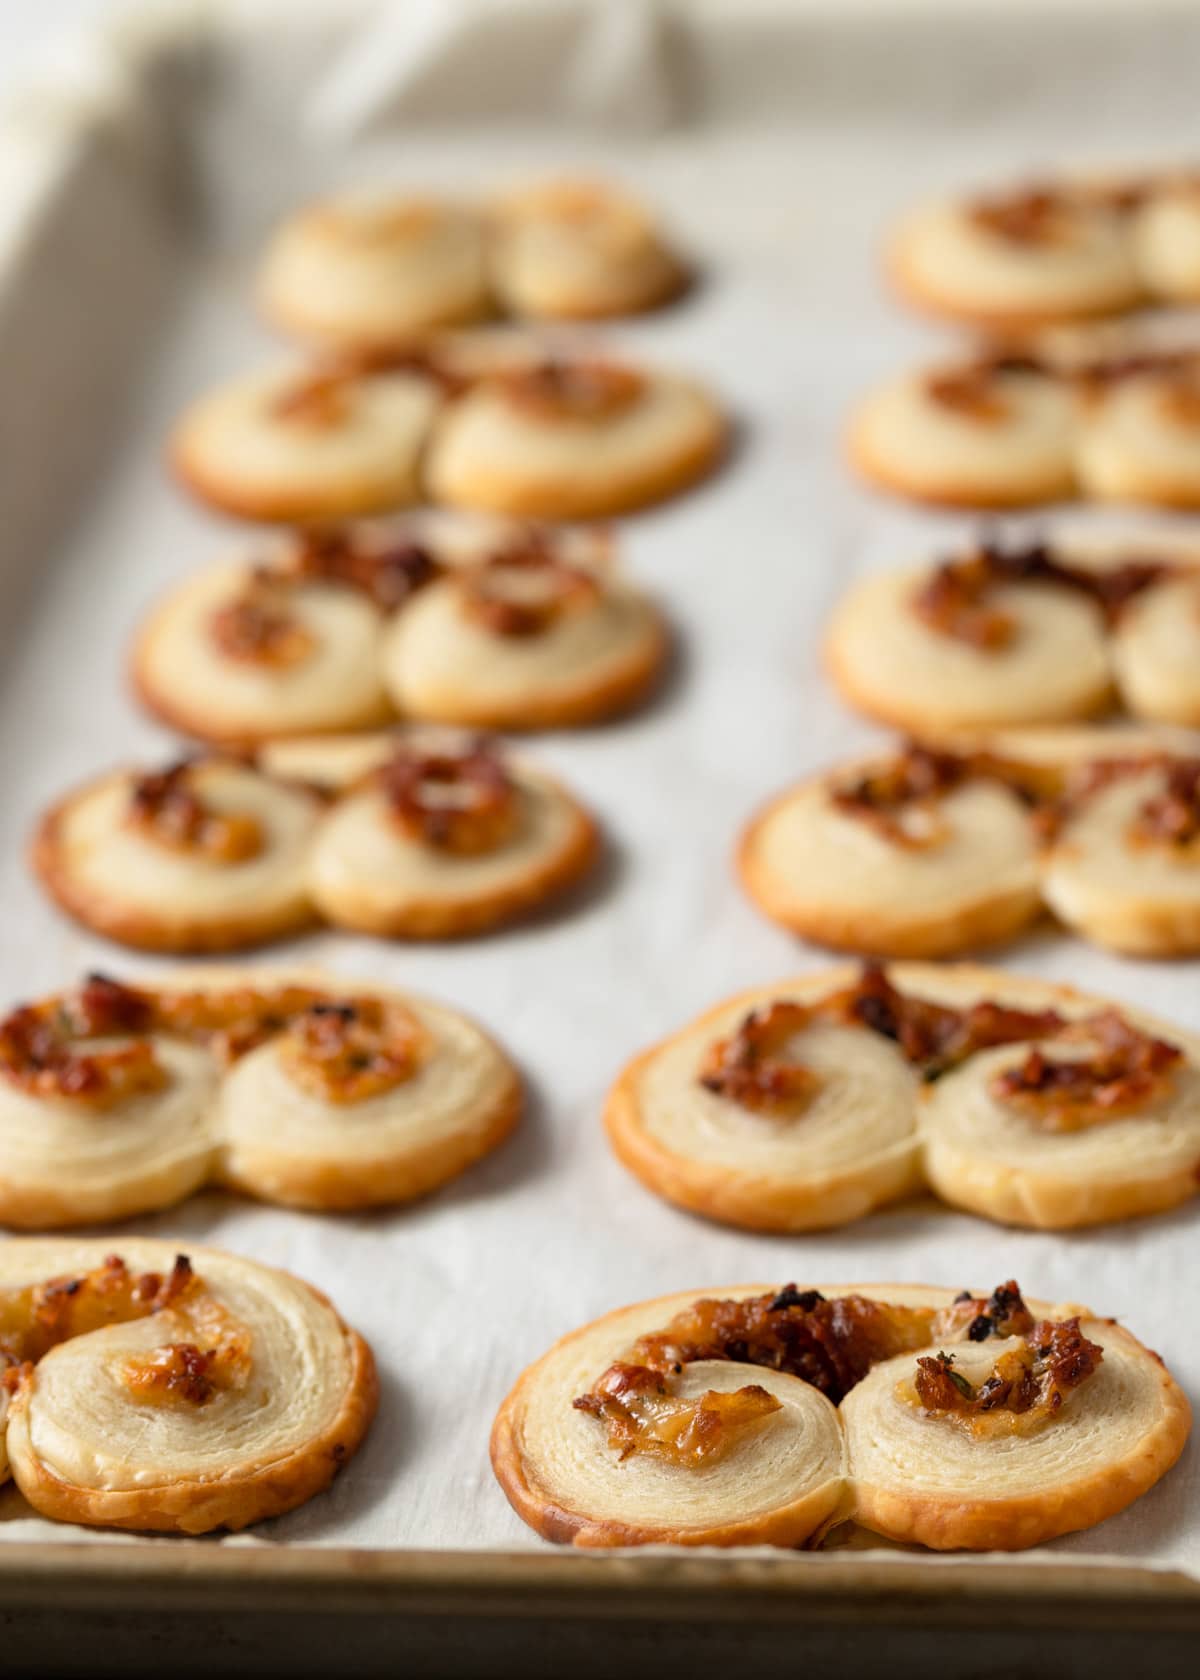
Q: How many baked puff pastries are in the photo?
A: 12